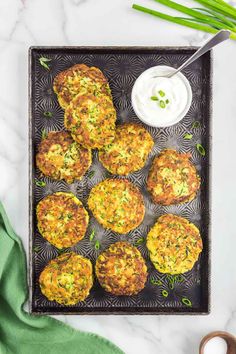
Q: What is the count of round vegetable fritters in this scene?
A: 10